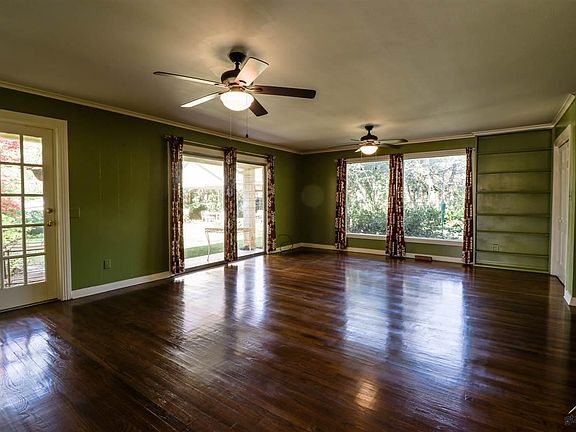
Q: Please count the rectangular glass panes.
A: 14